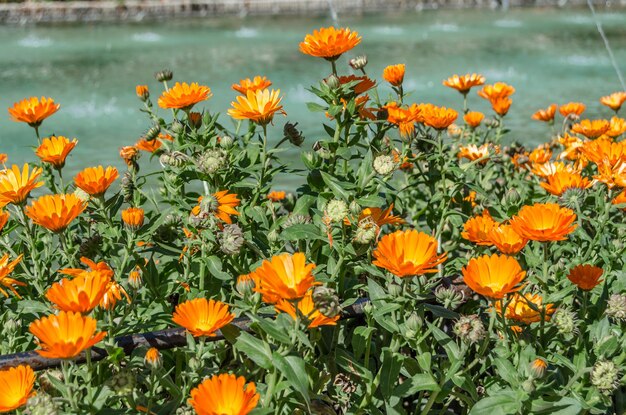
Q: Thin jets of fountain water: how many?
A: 2